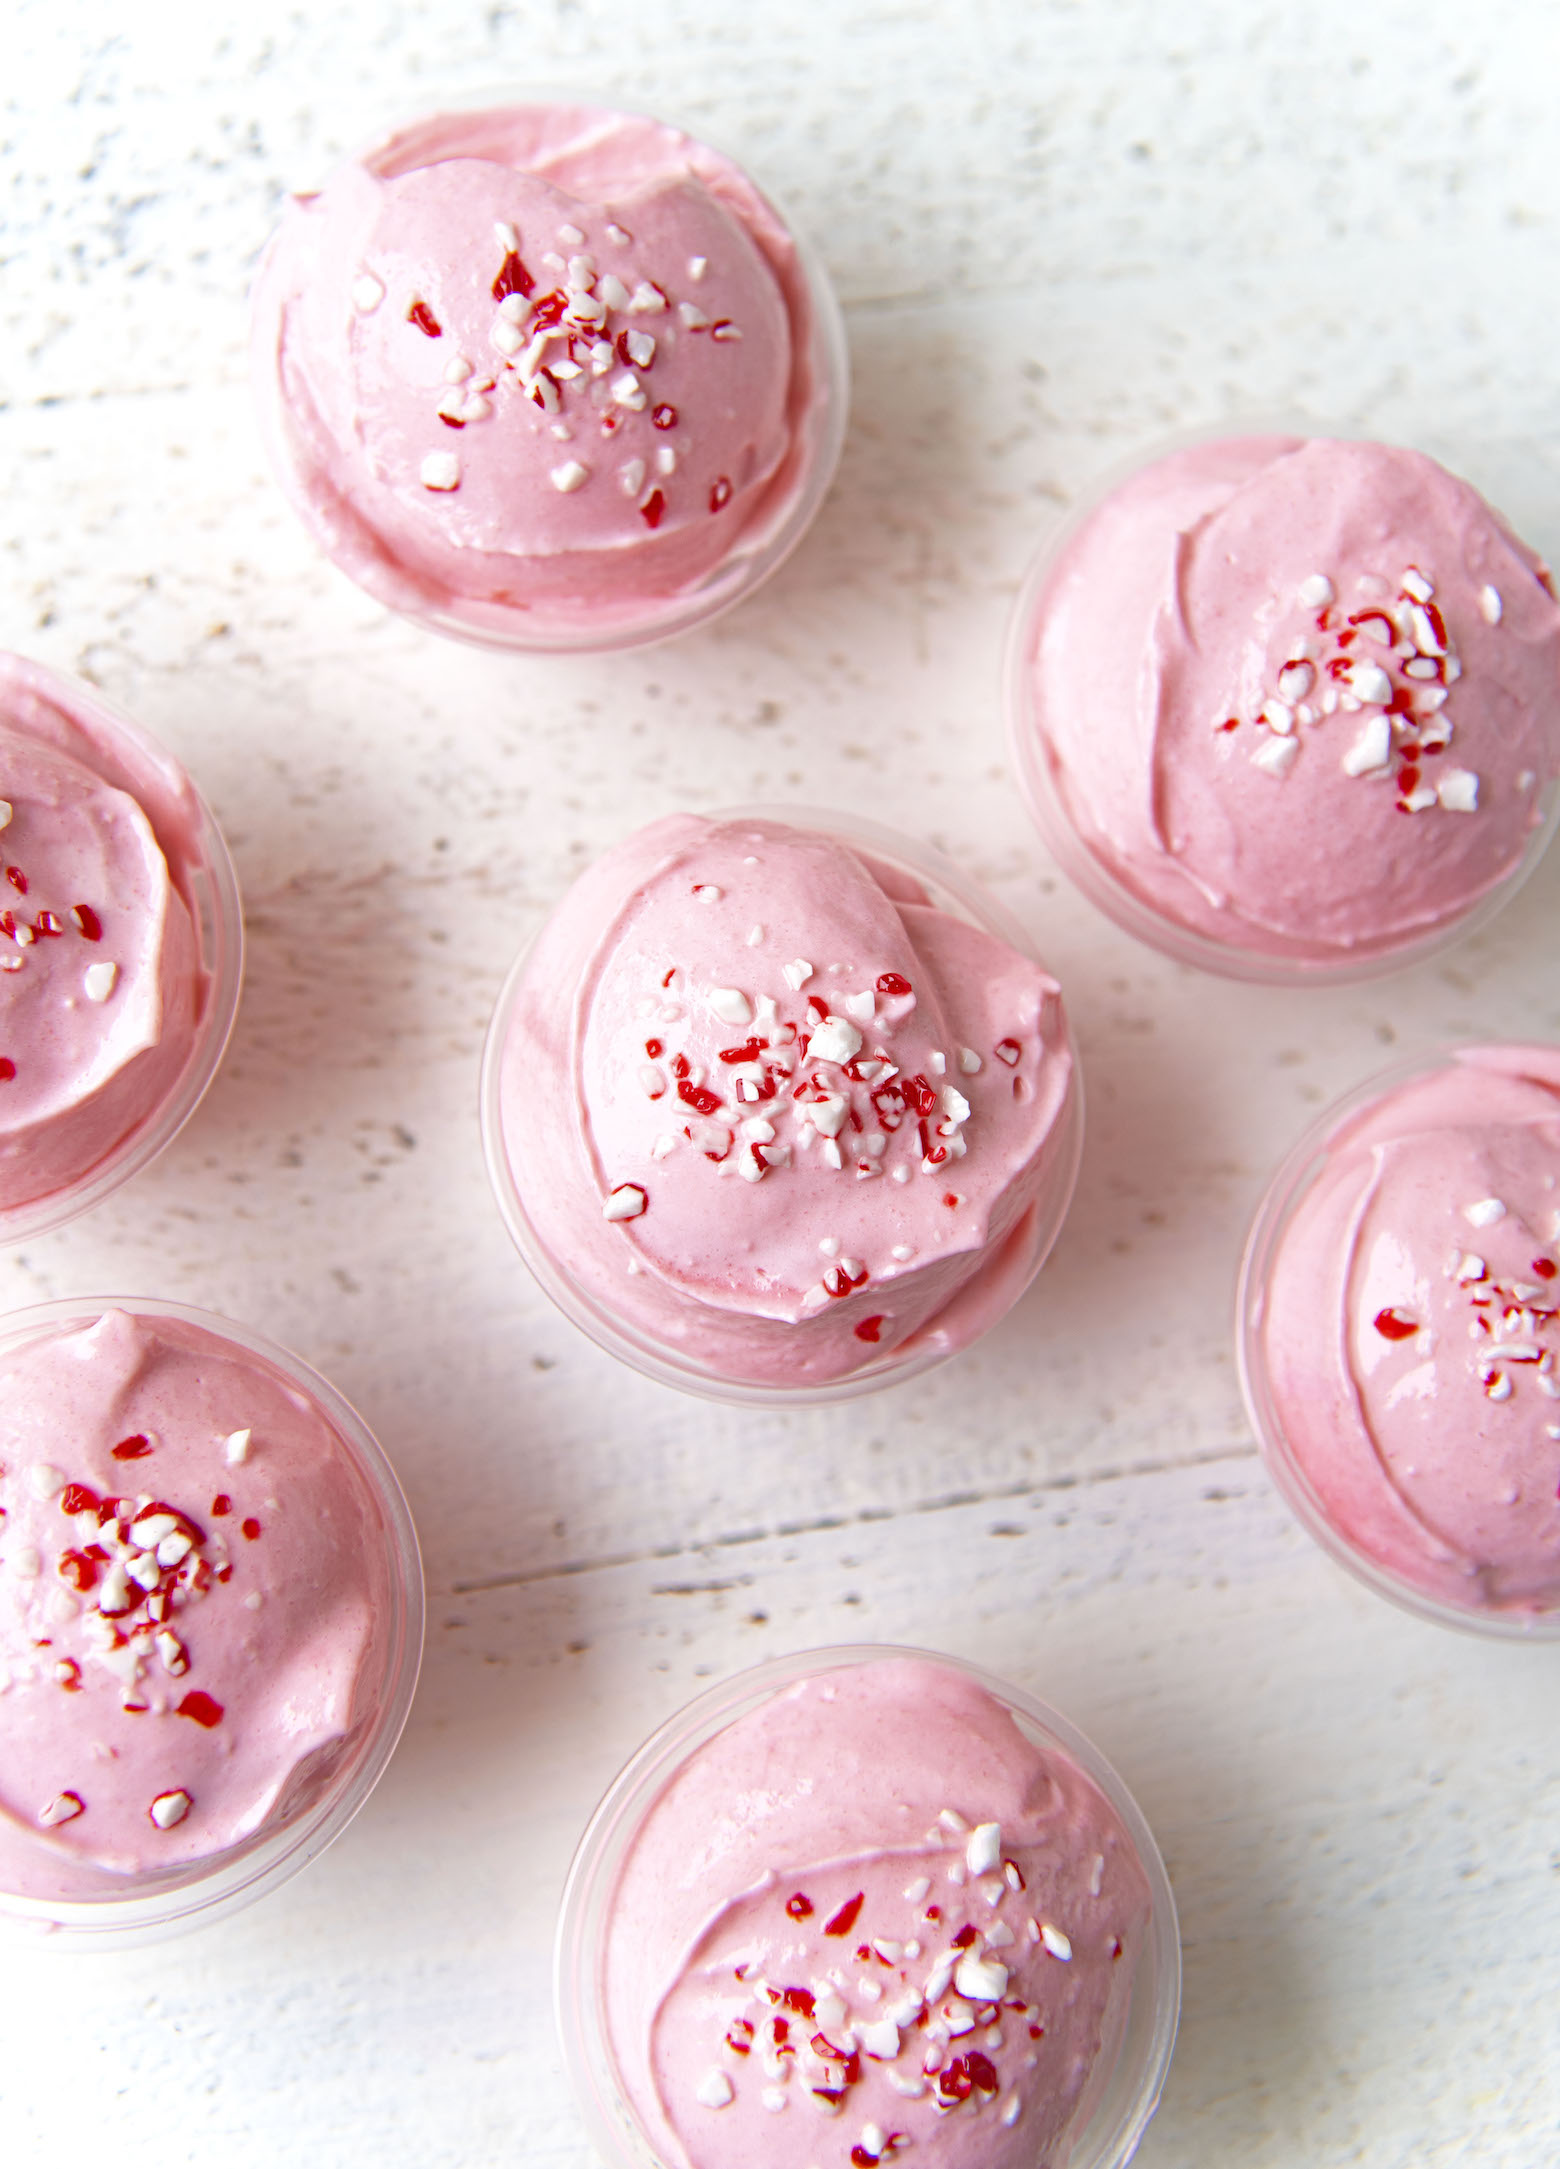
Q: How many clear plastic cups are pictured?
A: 7